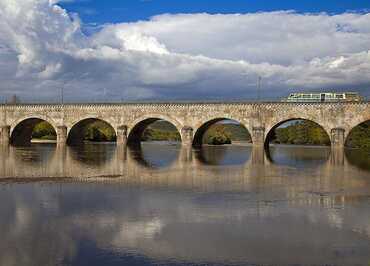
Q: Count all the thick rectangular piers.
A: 6